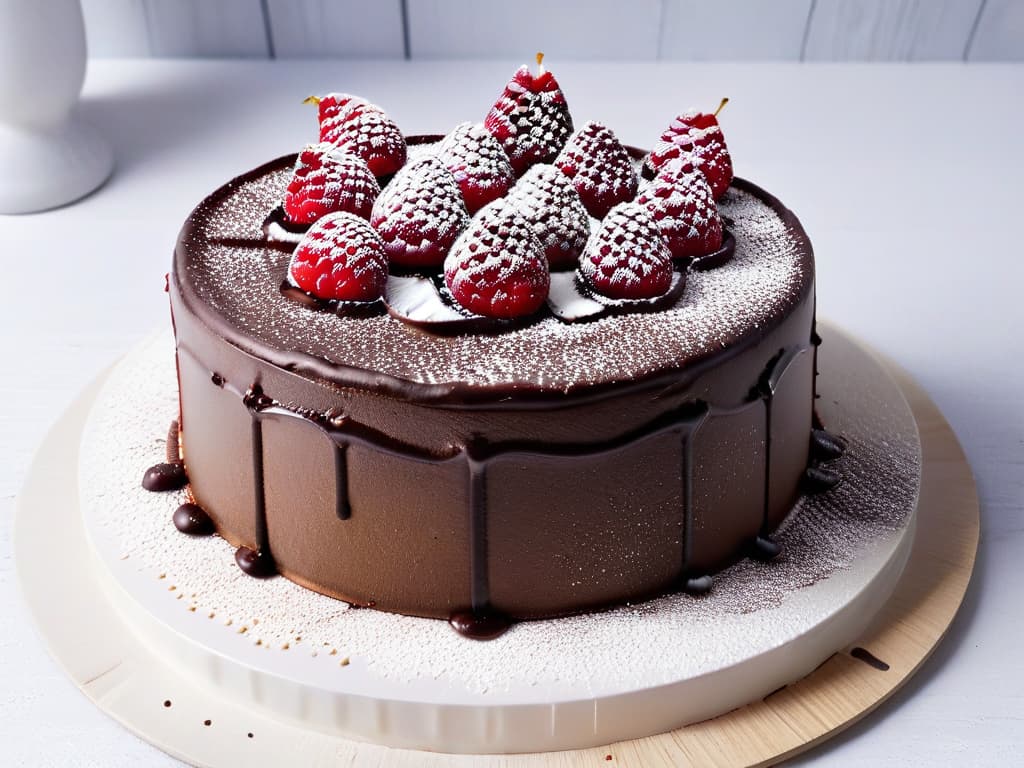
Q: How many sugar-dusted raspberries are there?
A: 12